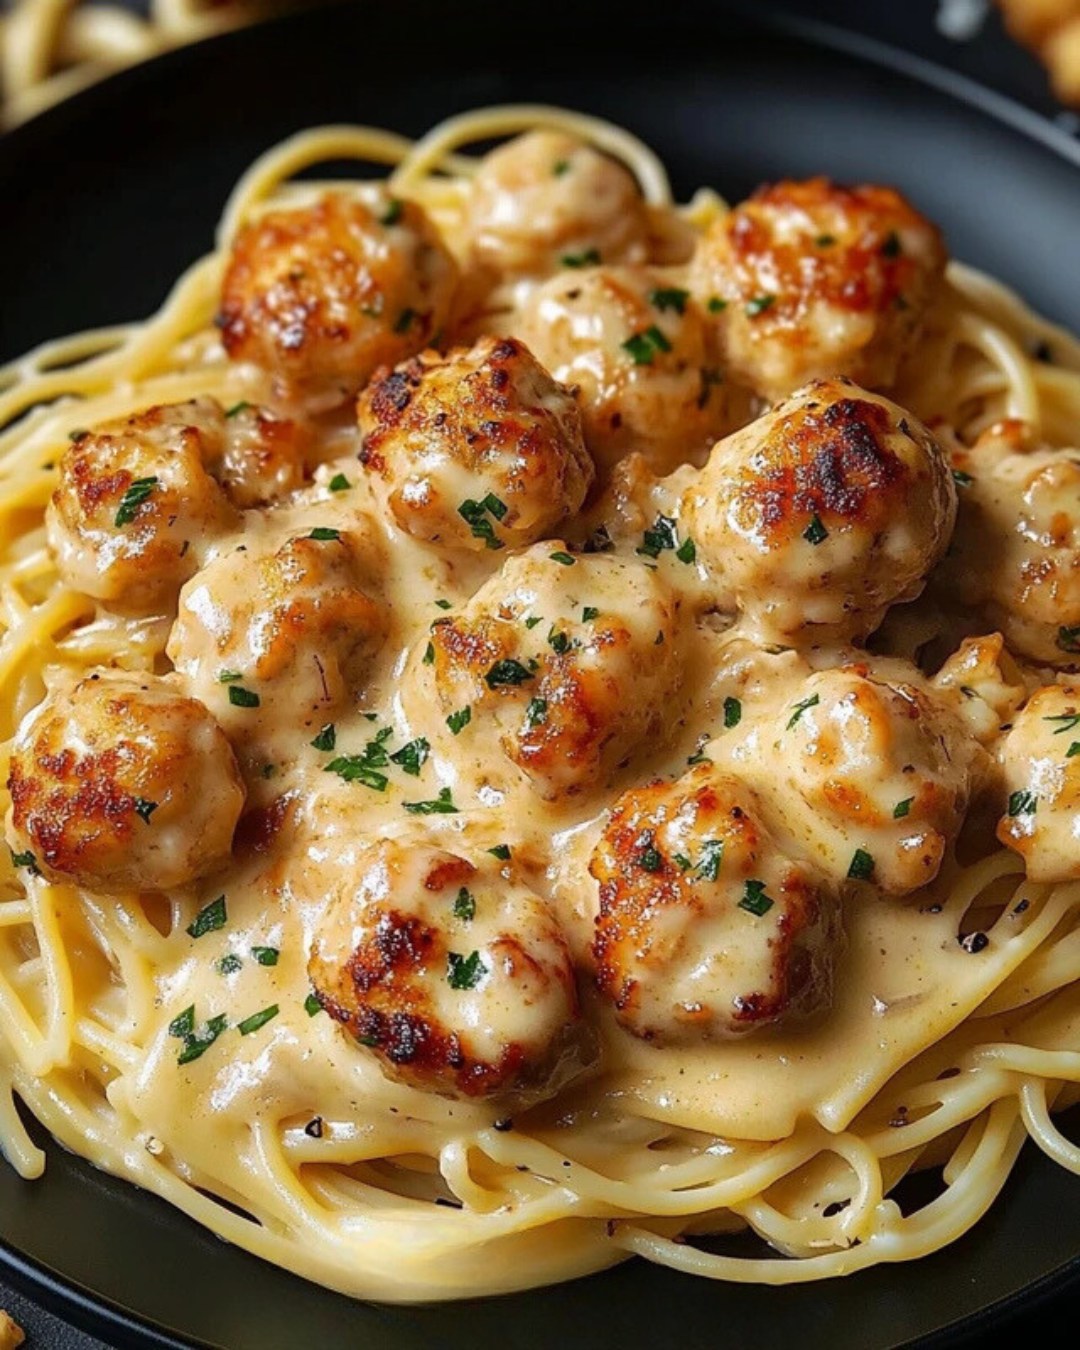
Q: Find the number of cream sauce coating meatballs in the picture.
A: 15